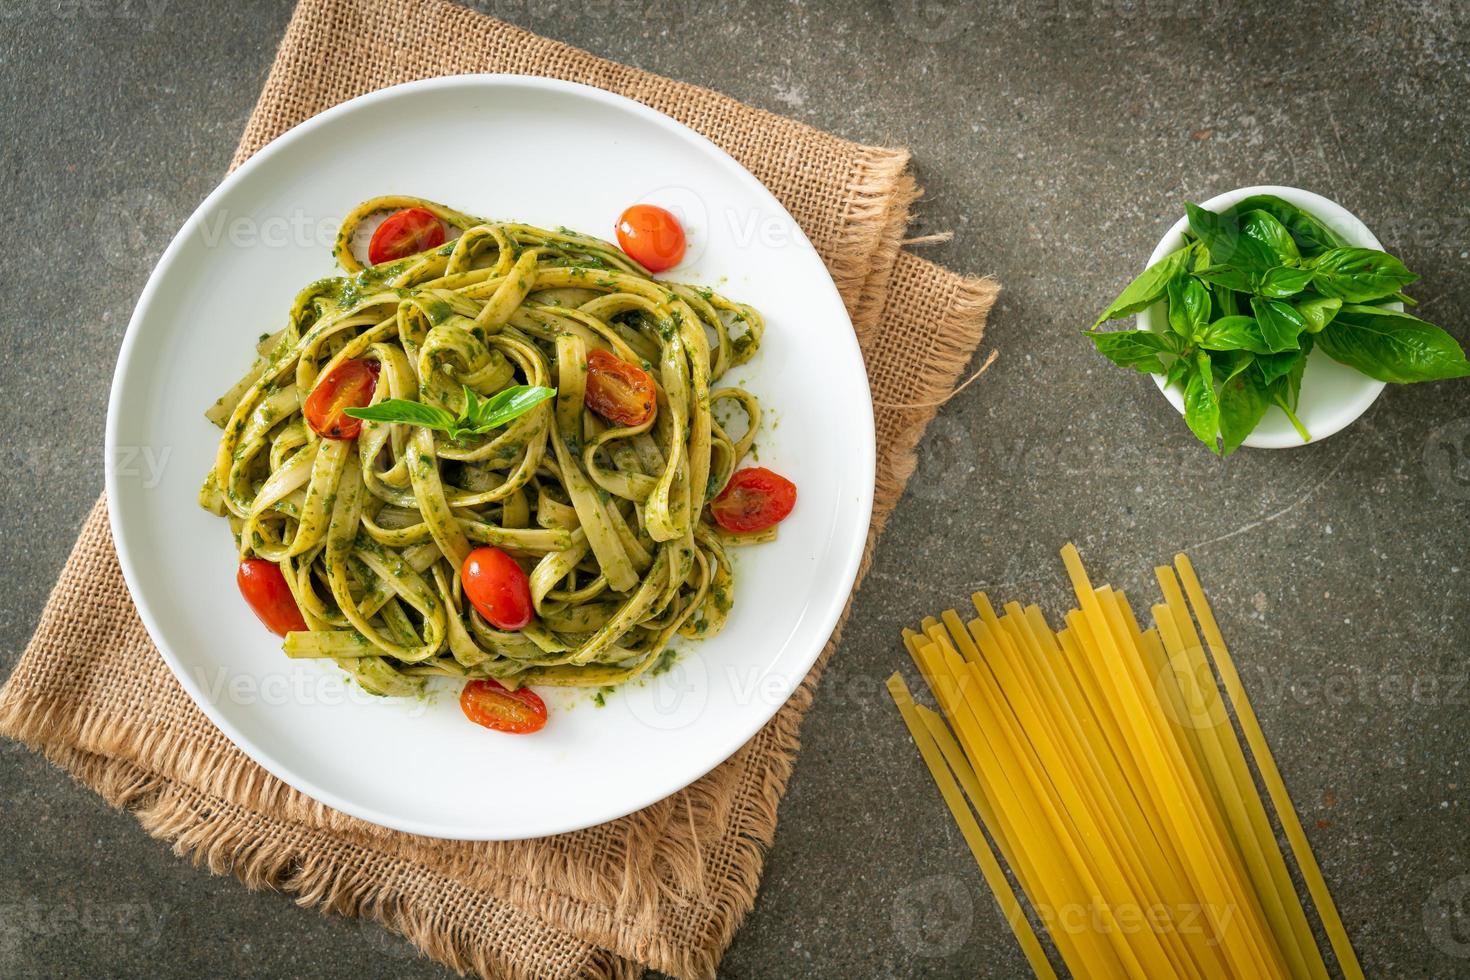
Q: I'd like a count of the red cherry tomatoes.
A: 8